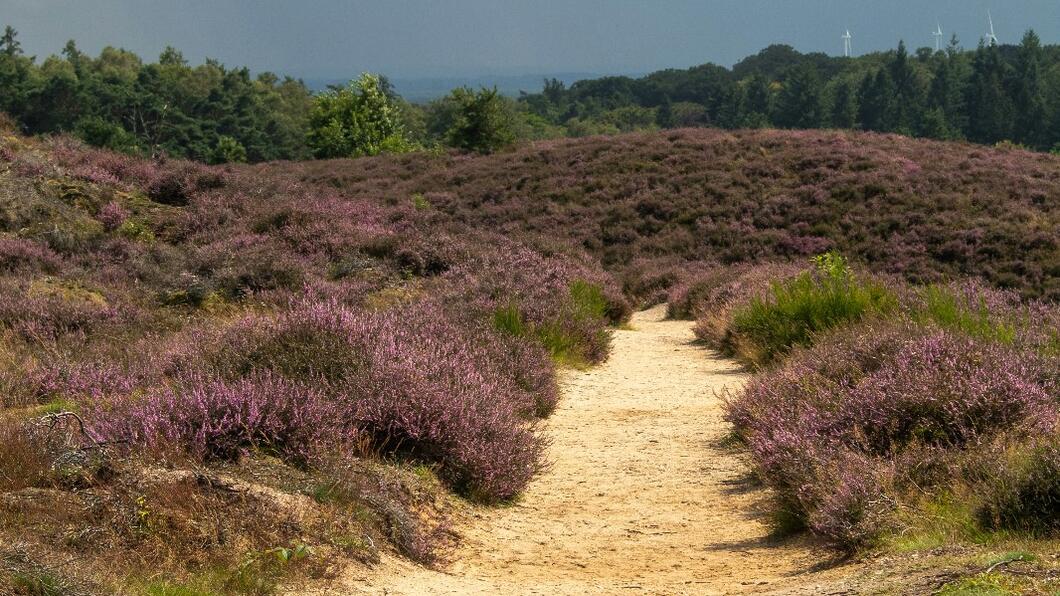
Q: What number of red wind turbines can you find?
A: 0